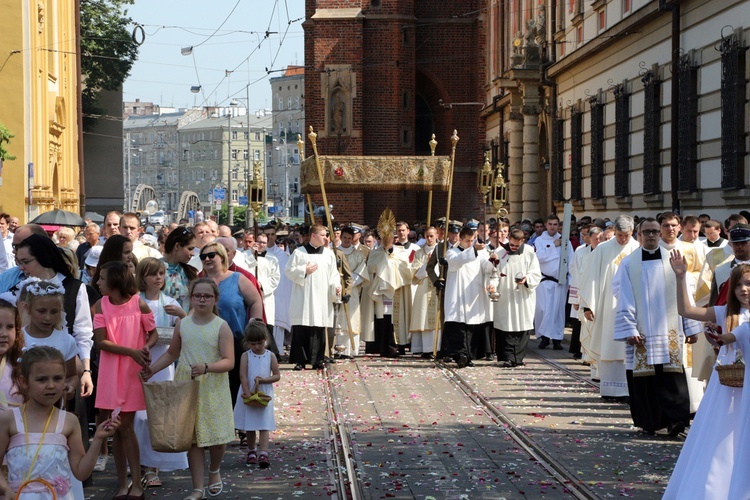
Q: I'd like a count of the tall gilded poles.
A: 4